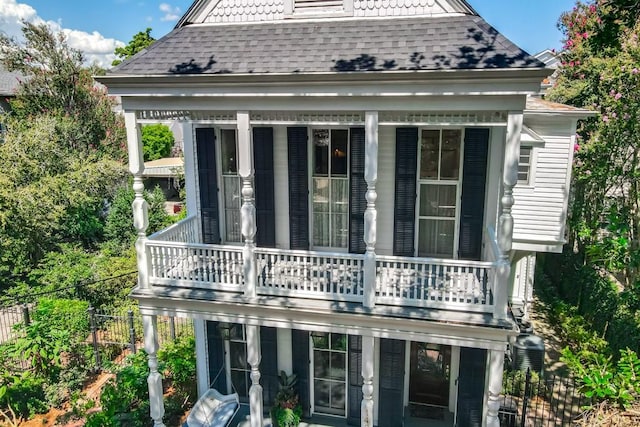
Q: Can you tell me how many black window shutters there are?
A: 12